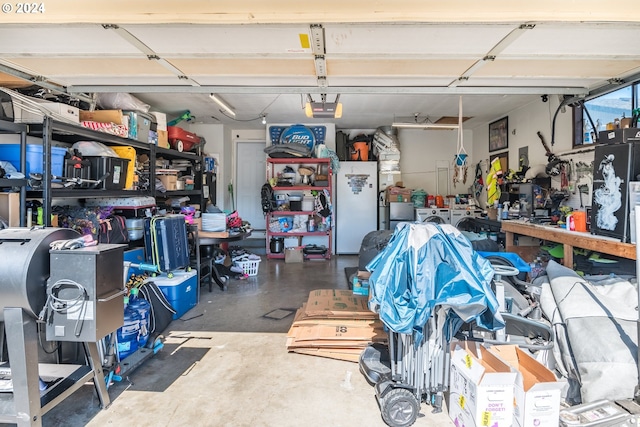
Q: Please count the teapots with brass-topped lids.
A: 0